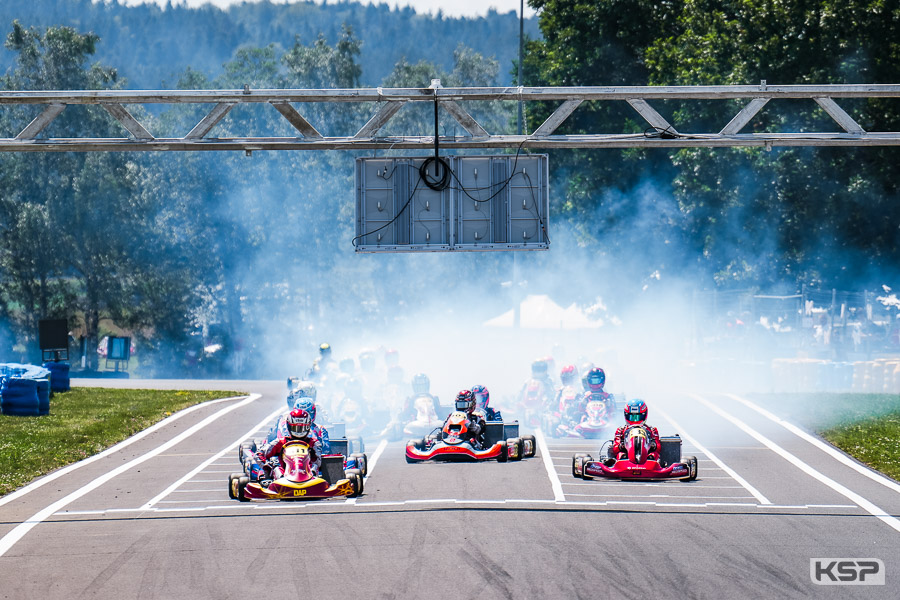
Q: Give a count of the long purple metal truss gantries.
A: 0